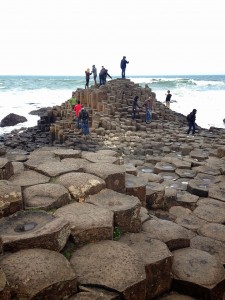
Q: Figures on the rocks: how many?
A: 12